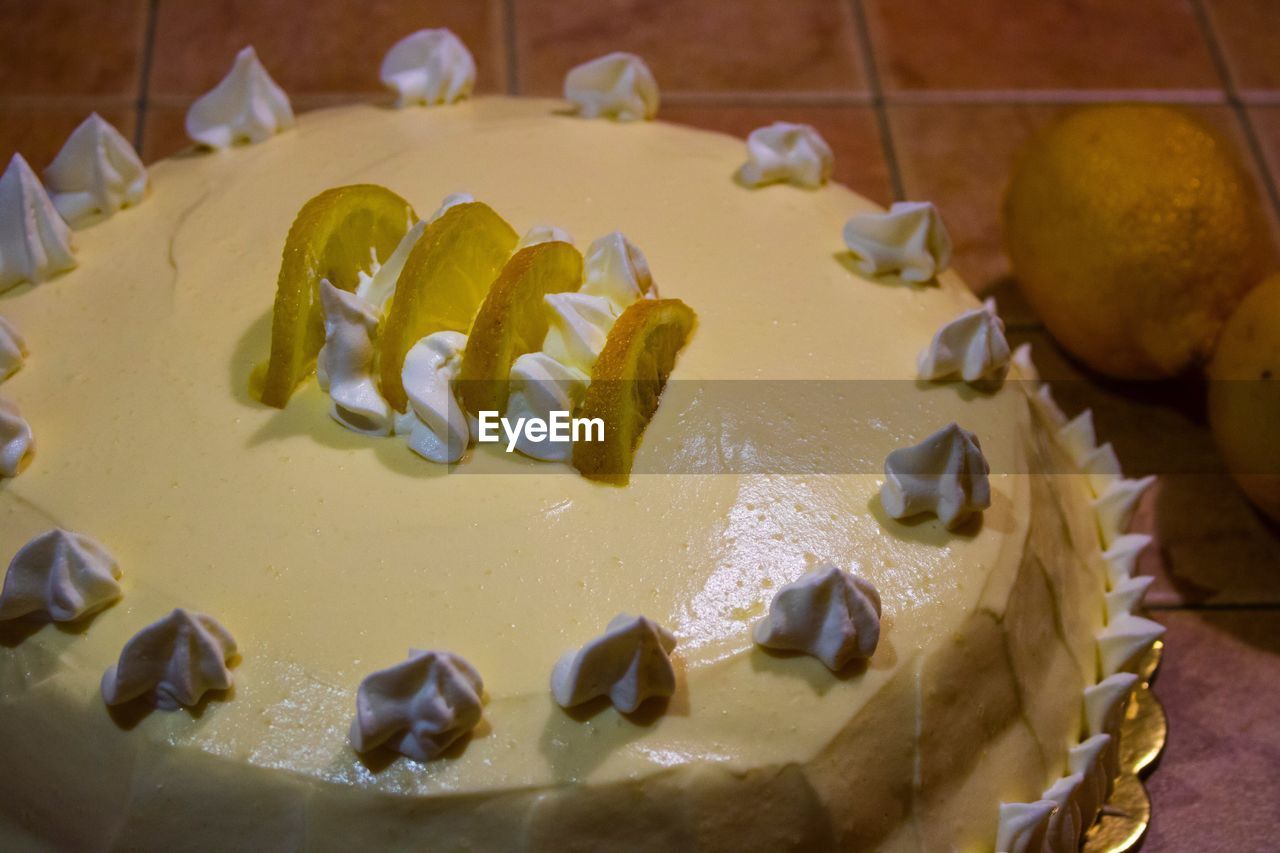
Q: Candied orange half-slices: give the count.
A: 4